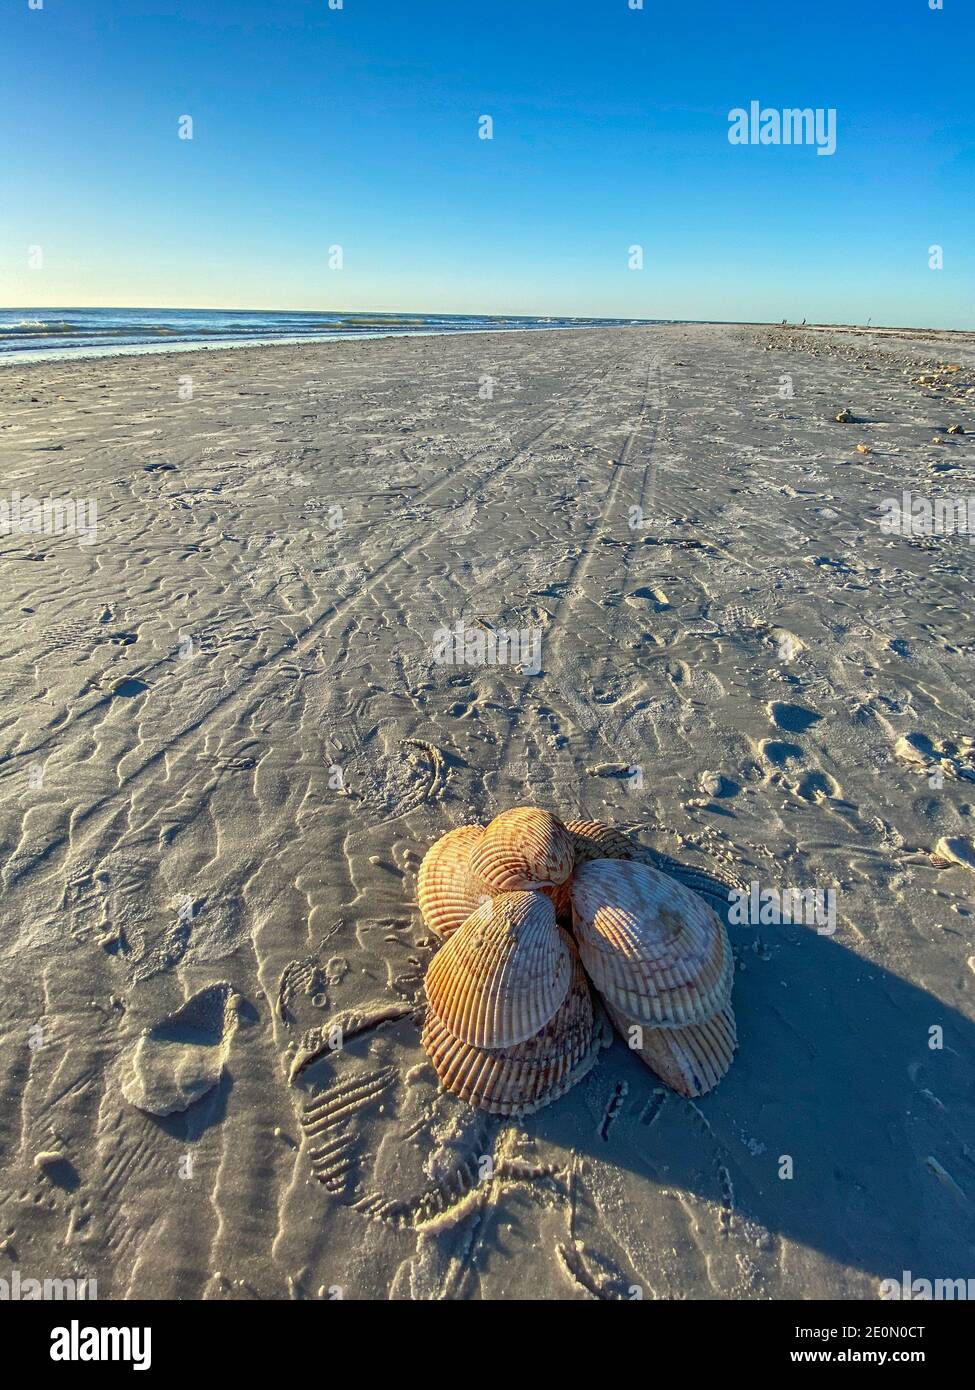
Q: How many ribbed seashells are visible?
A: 7